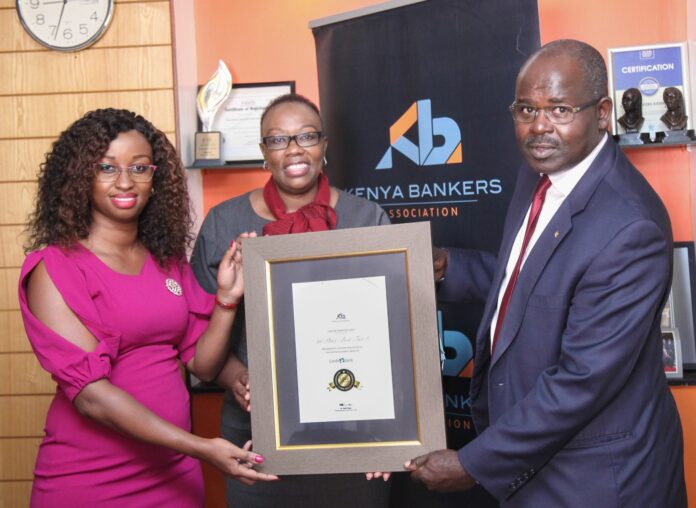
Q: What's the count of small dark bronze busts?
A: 2